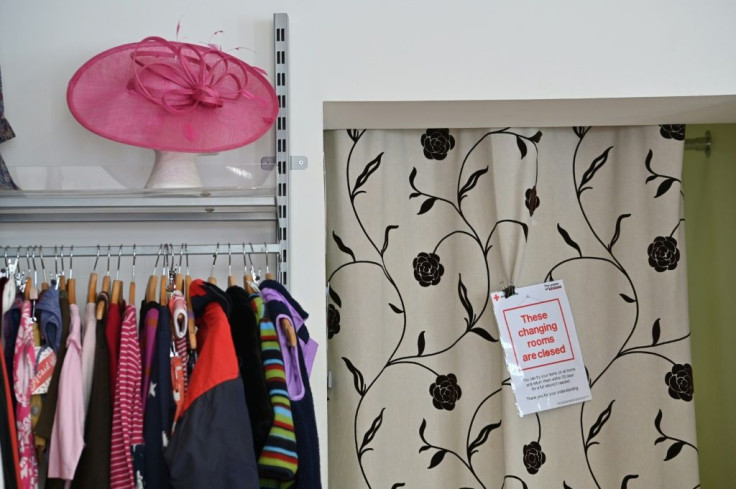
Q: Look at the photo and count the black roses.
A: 9